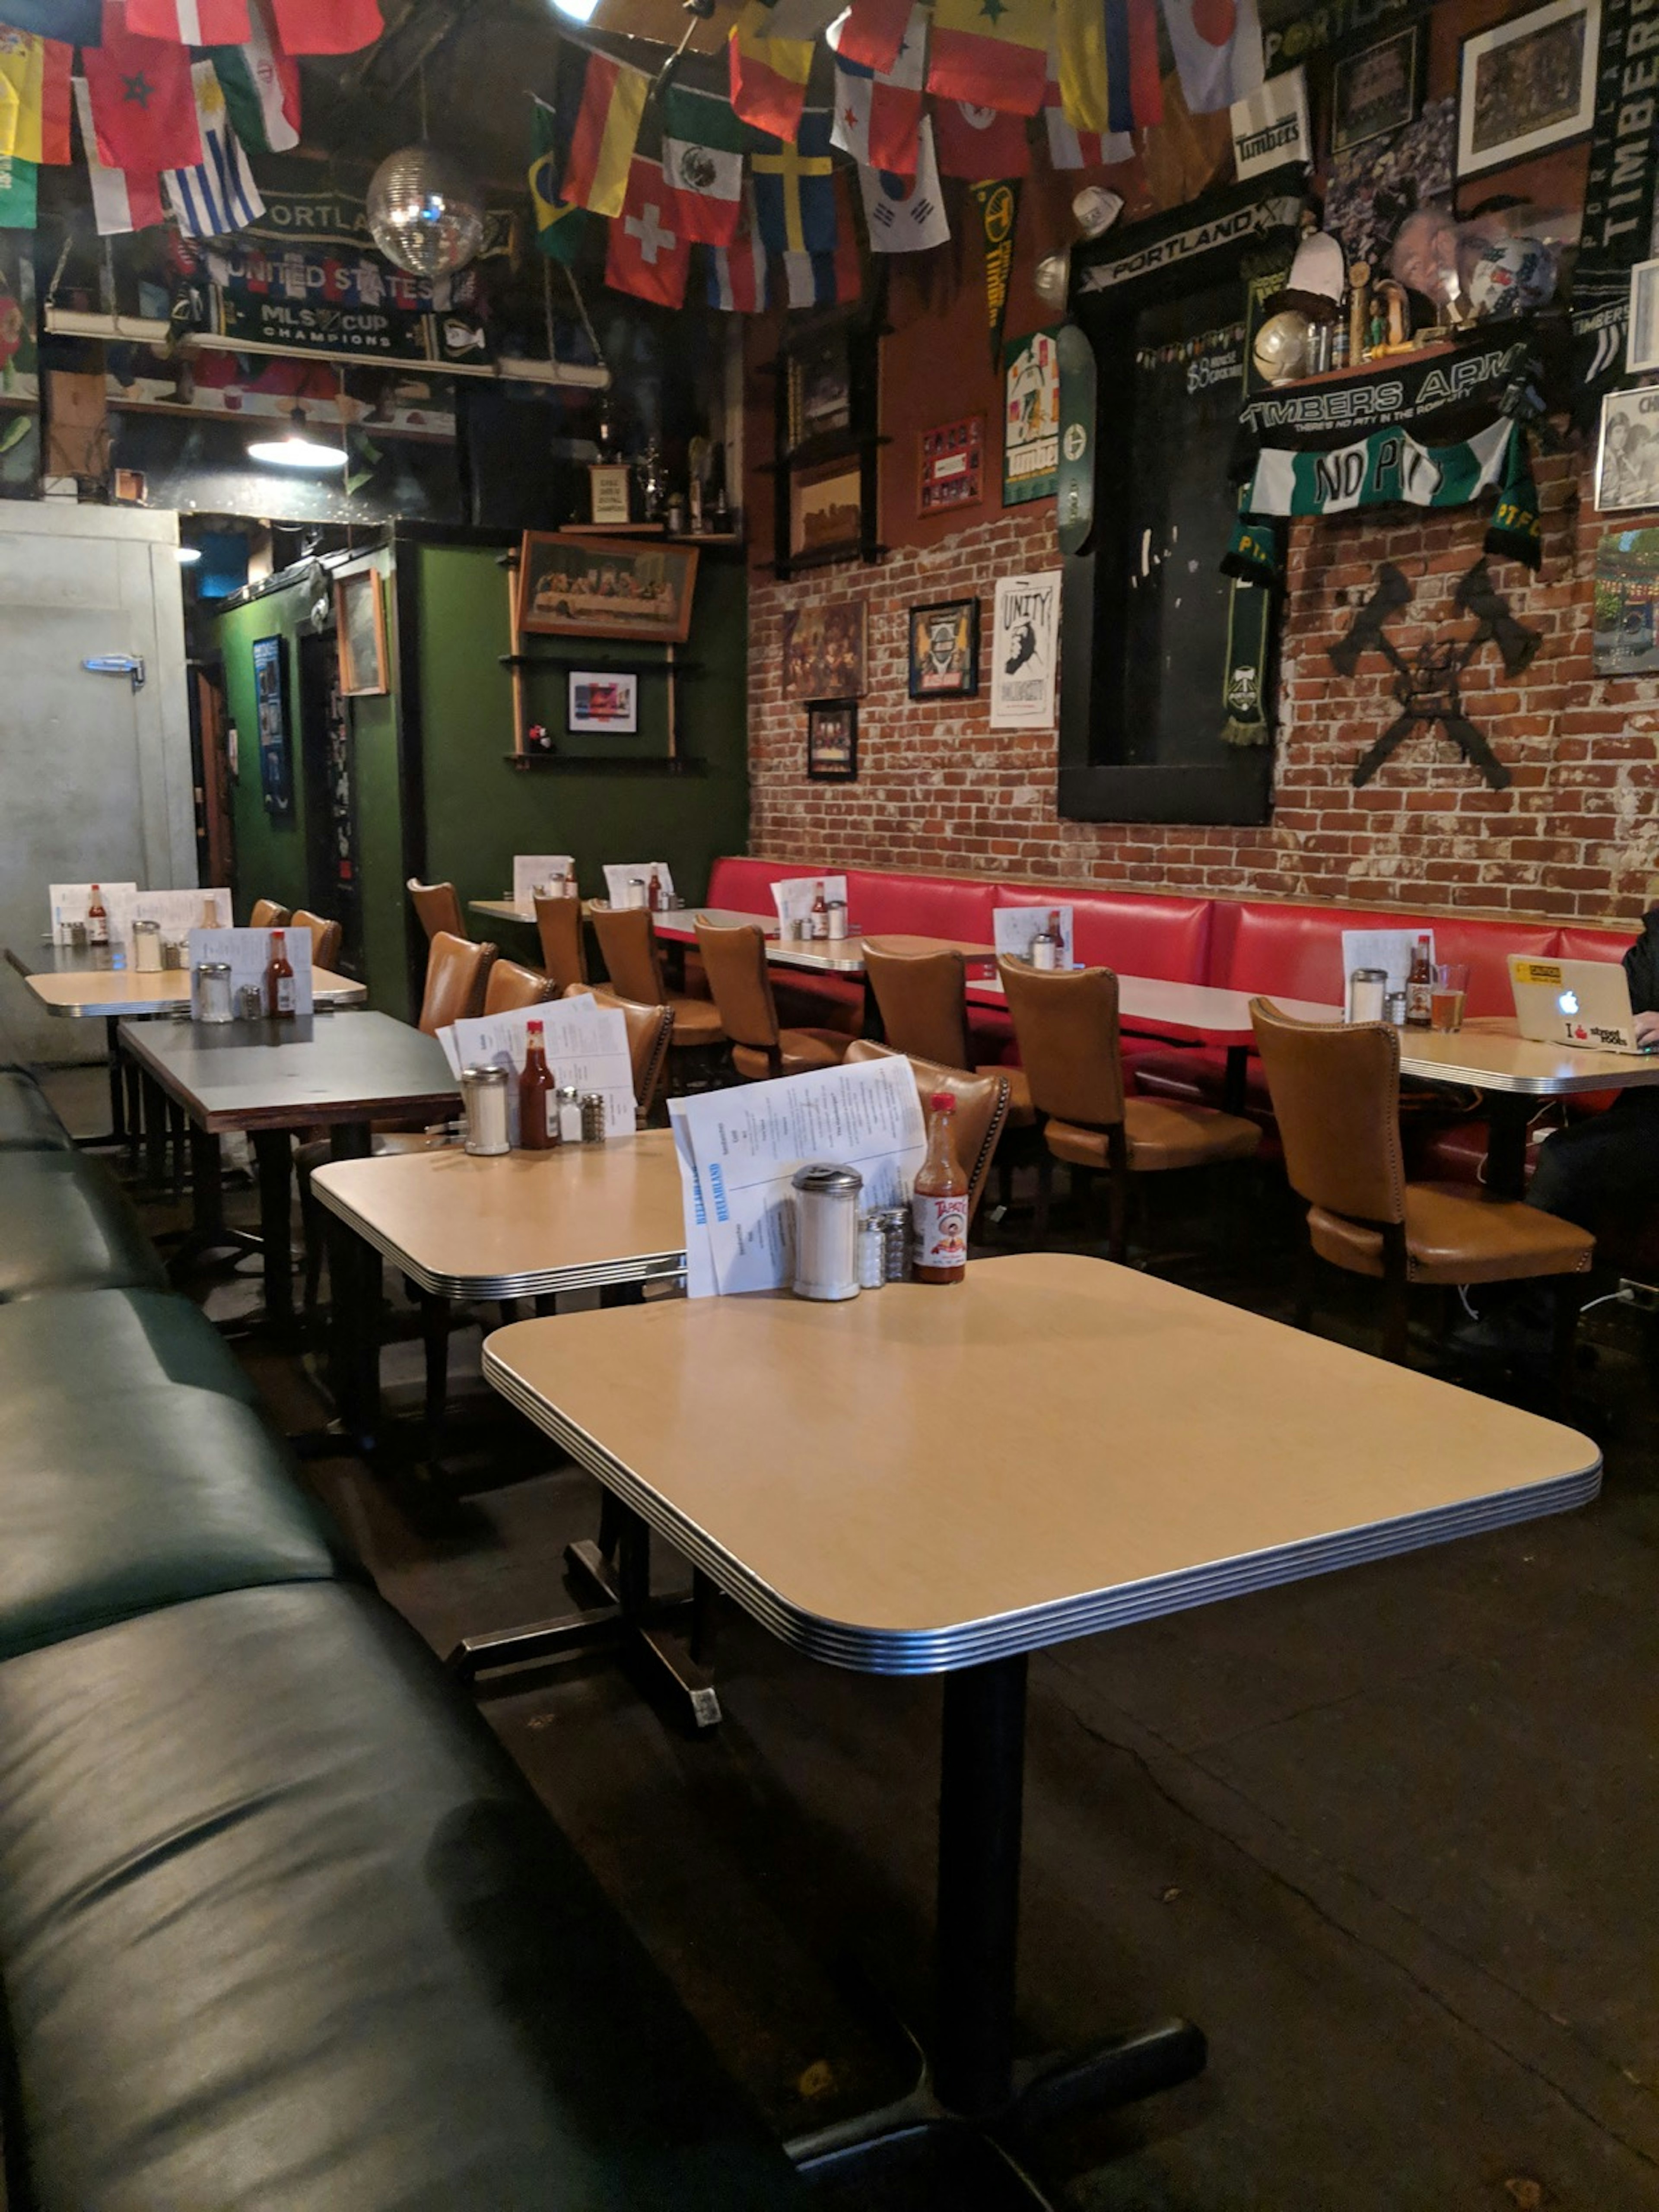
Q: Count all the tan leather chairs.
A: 13